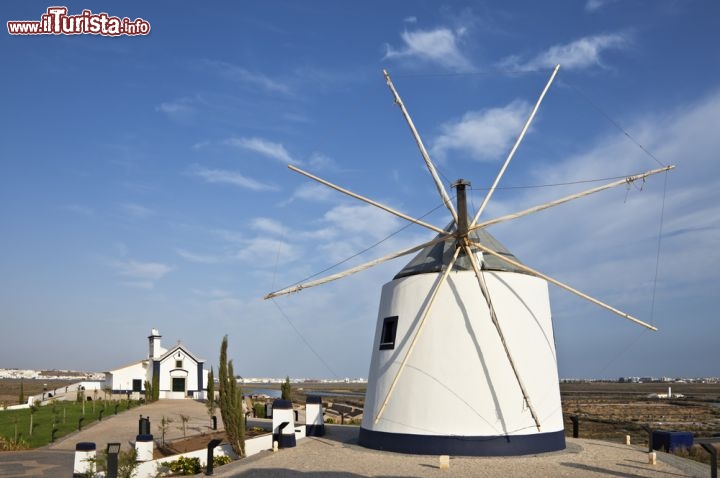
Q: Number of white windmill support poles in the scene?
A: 8